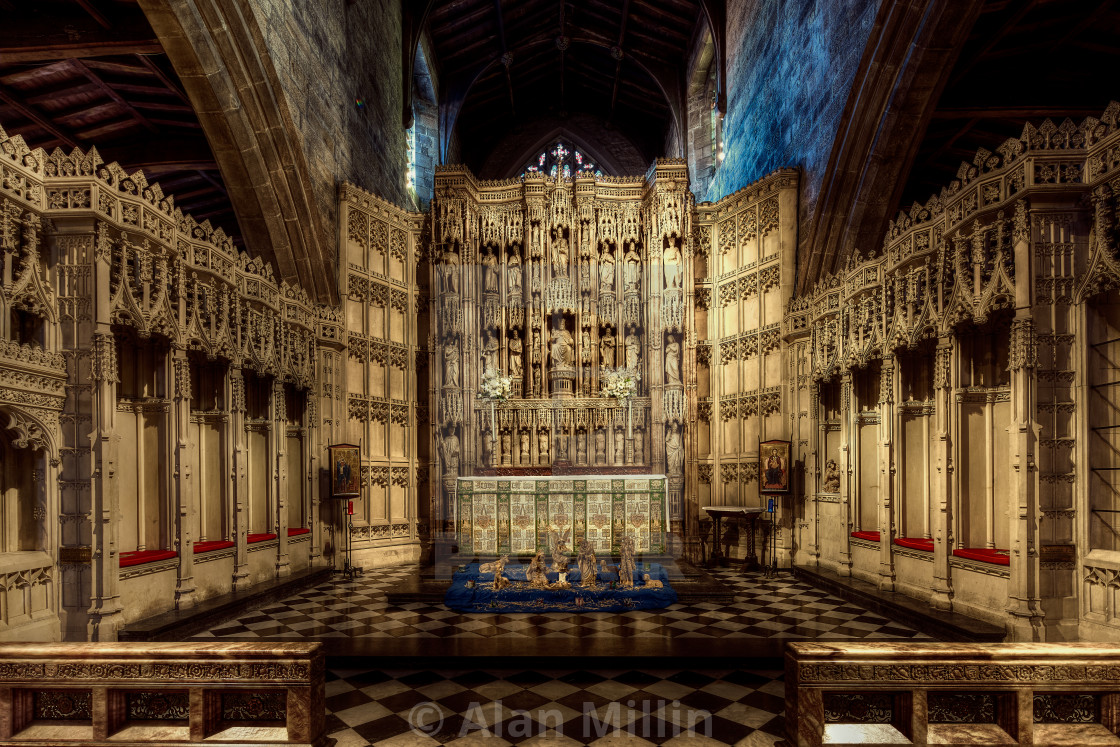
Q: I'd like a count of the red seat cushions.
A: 7